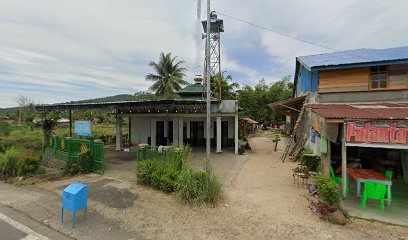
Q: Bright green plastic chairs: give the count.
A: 3